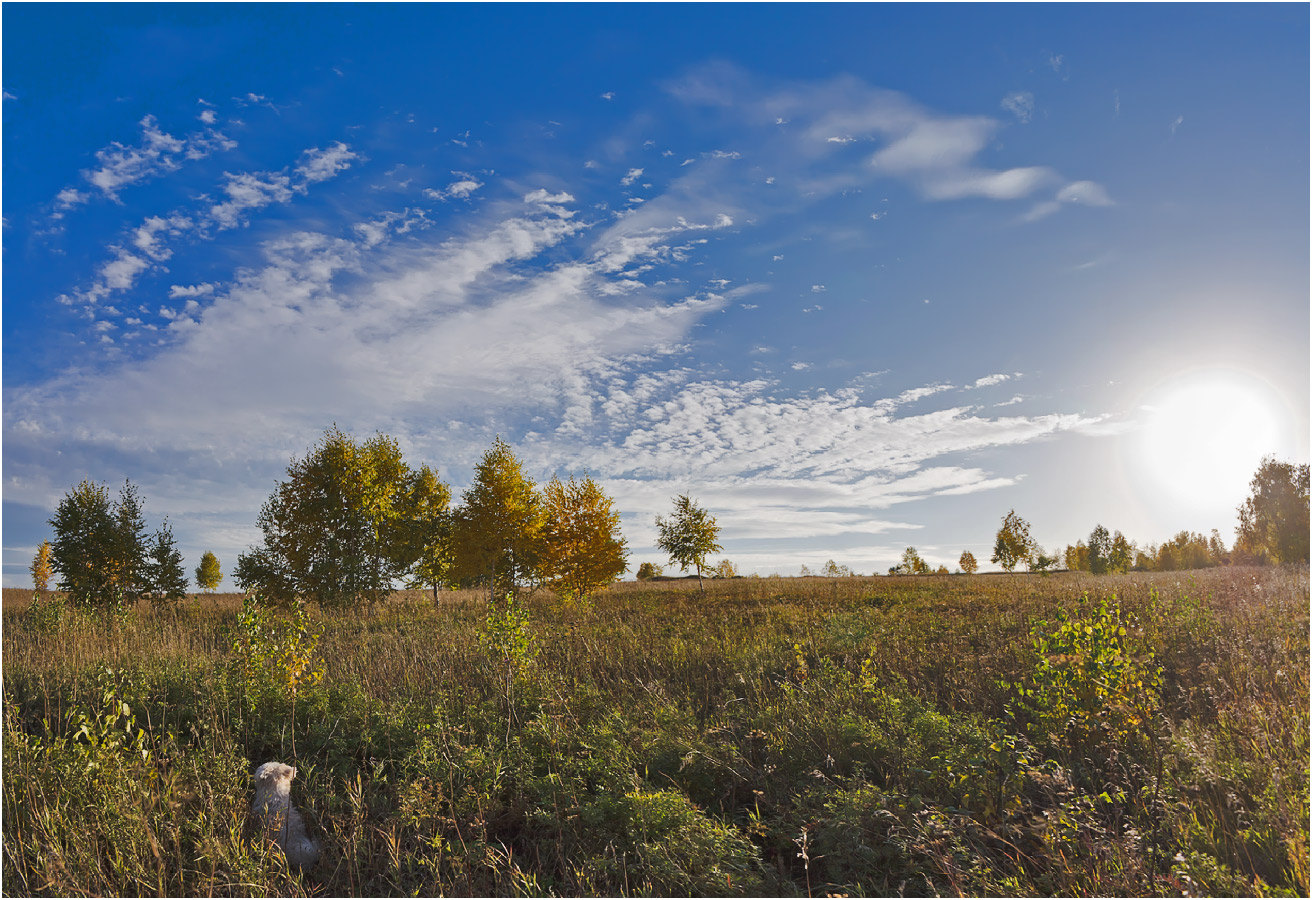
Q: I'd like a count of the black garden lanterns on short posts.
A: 0